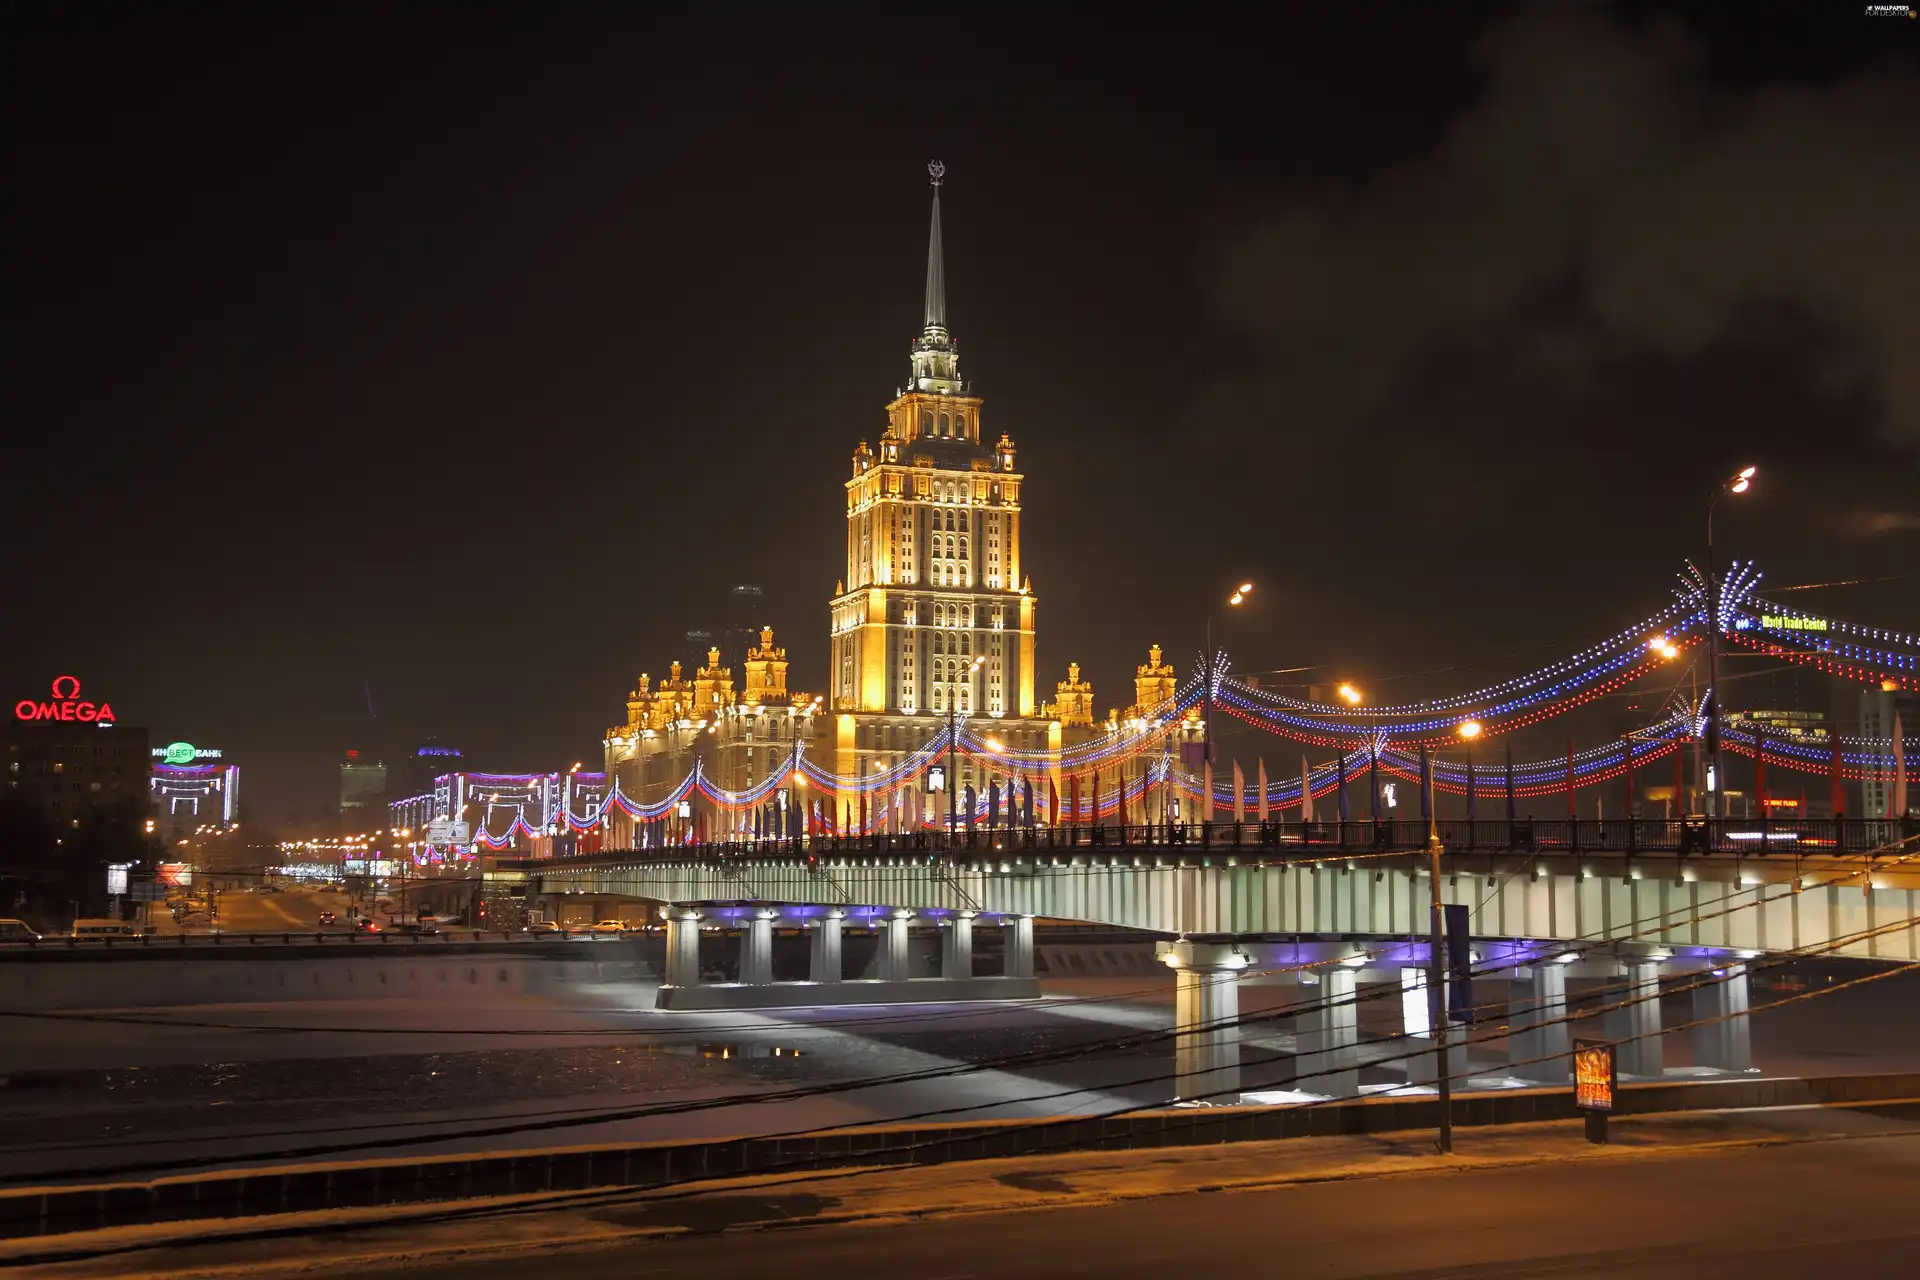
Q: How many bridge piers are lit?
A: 12